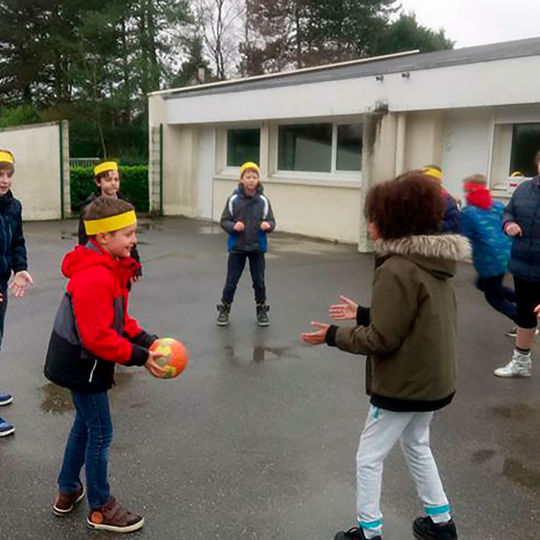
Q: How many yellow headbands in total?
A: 5